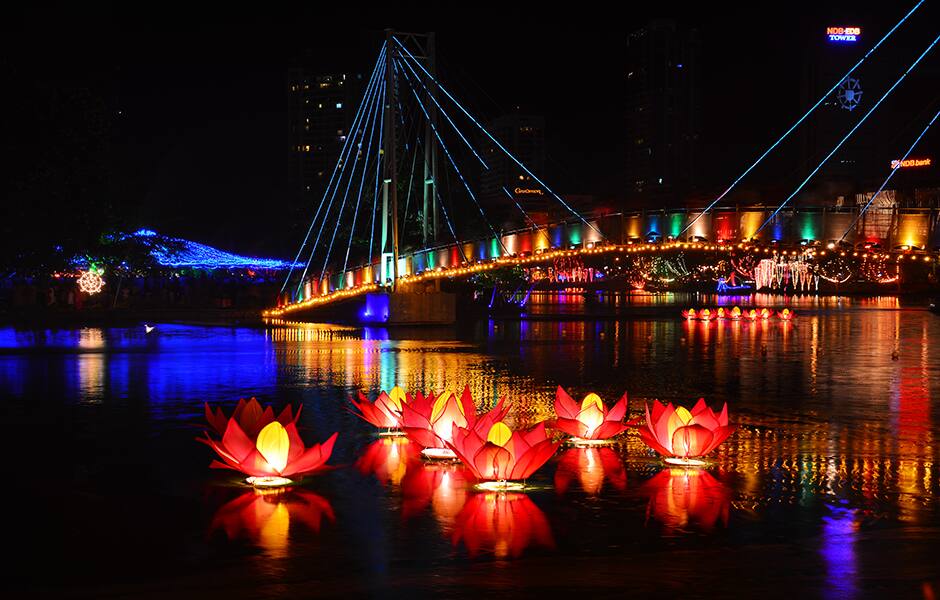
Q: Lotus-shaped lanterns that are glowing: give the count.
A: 13